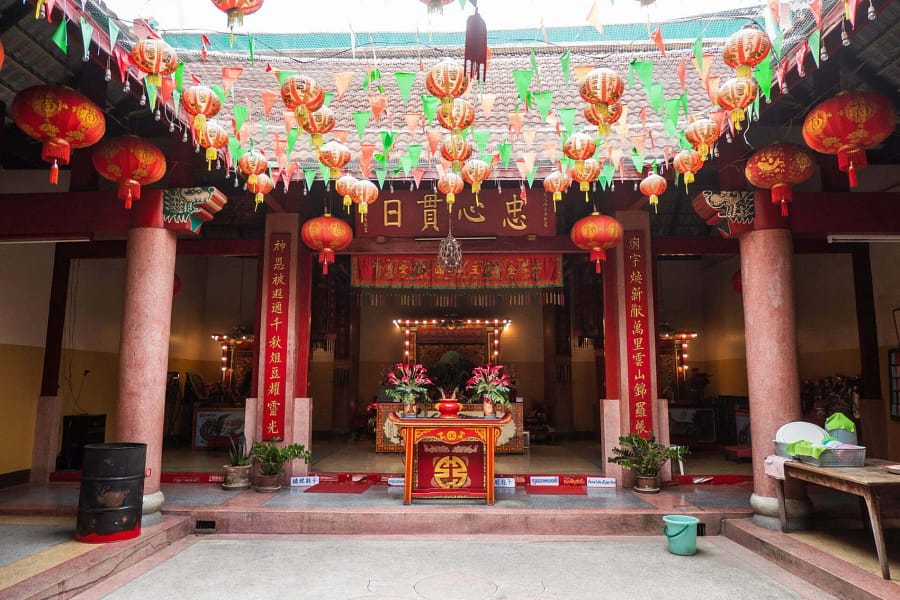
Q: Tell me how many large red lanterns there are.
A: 6